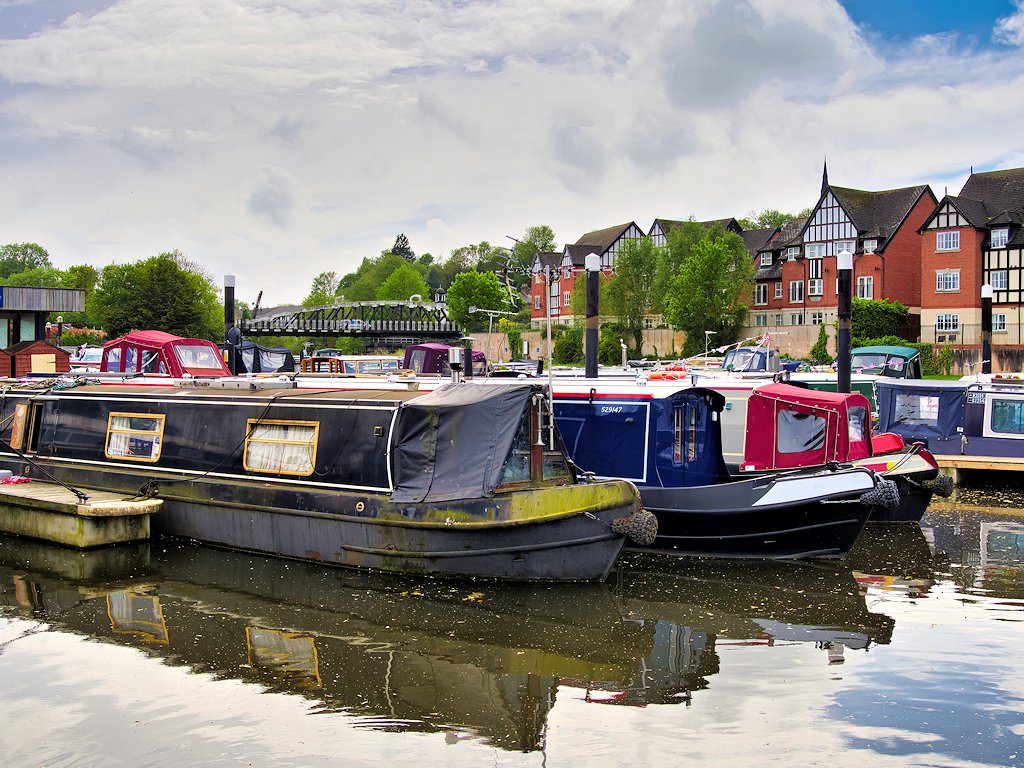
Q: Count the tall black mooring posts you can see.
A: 4